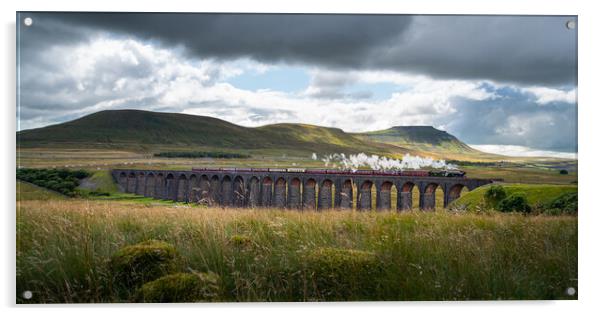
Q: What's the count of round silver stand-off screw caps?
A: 4